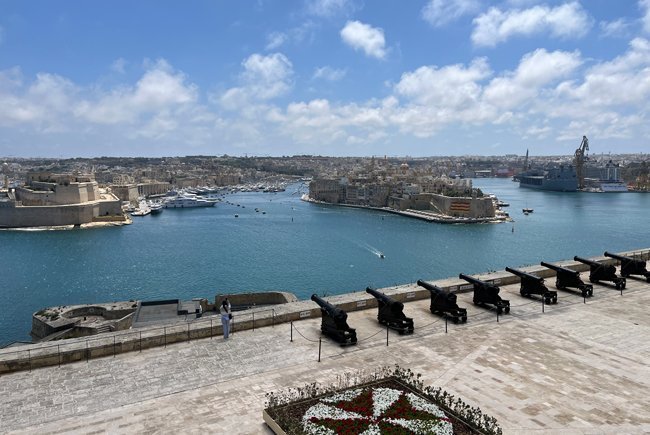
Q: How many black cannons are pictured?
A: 8